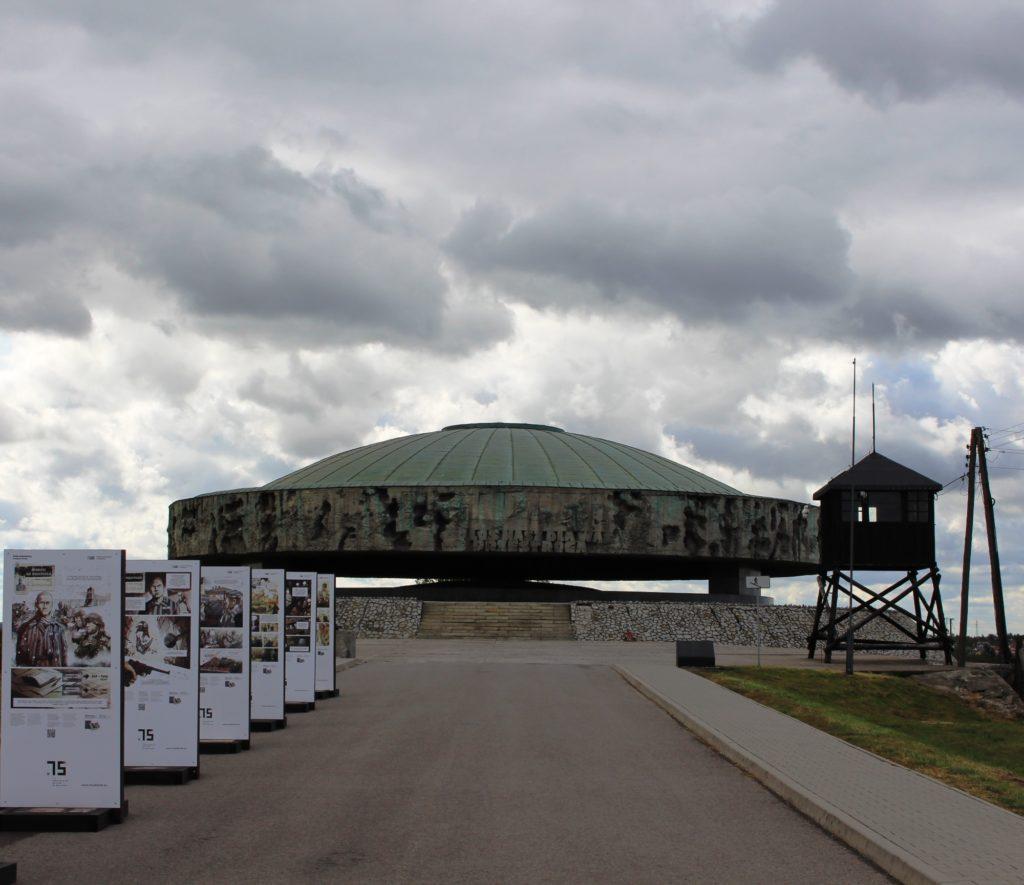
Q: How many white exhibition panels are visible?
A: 6